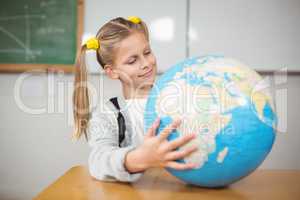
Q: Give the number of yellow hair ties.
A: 2